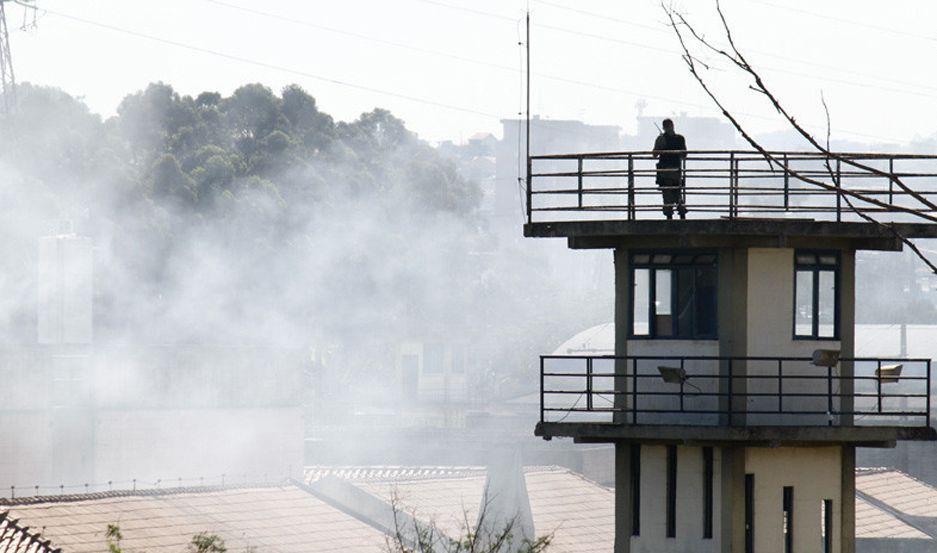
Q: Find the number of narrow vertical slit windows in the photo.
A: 6